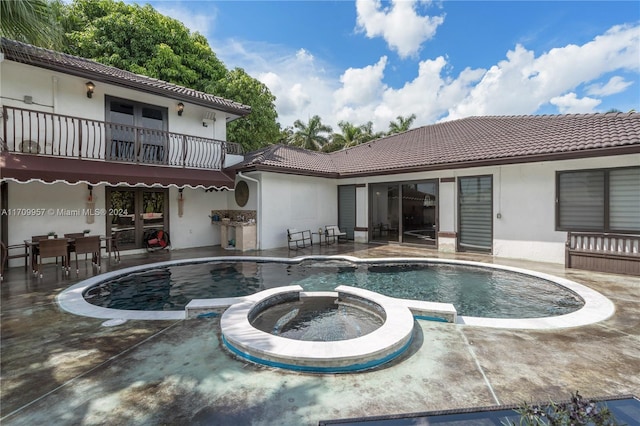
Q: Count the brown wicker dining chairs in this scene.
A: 6